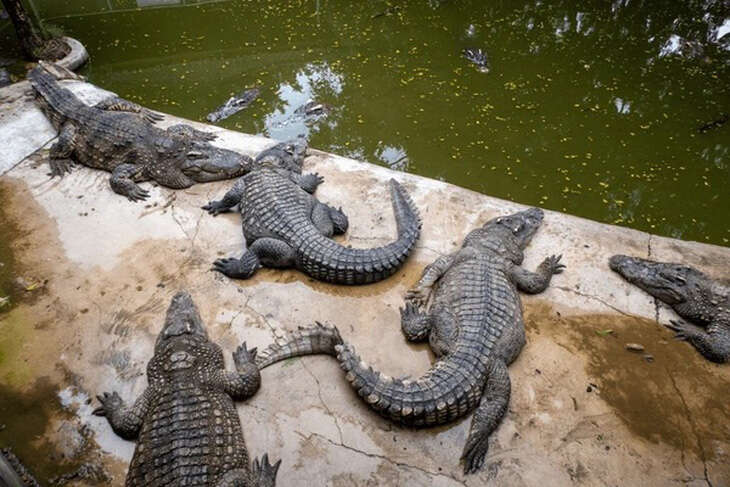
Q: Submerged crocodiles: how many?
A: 3